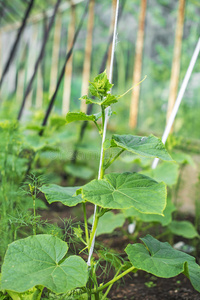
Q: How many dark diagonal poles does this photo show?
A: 4